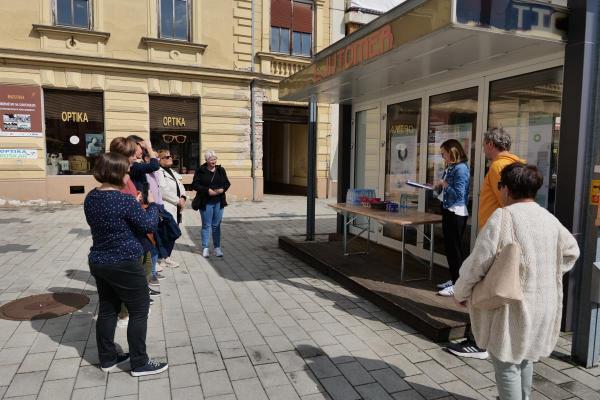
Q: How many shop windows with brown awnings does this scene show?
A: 2